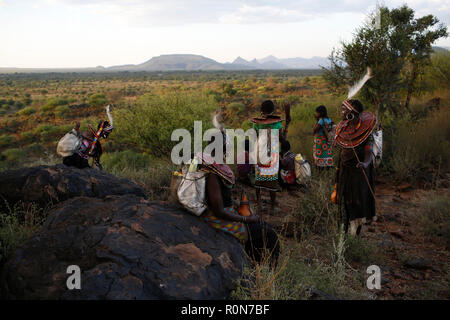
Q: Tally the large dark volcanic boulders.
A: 2